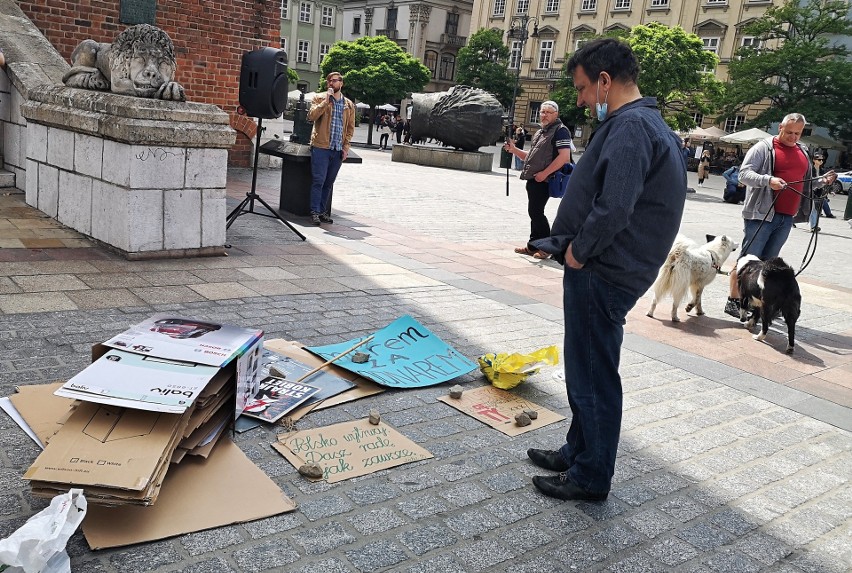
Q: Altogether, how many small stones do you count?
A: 7